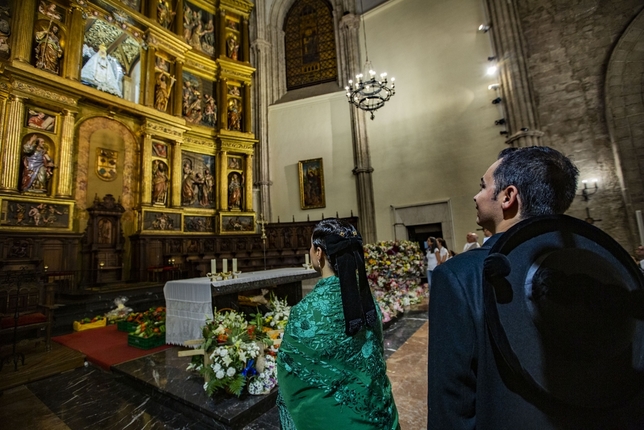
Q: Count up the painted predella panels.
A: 4